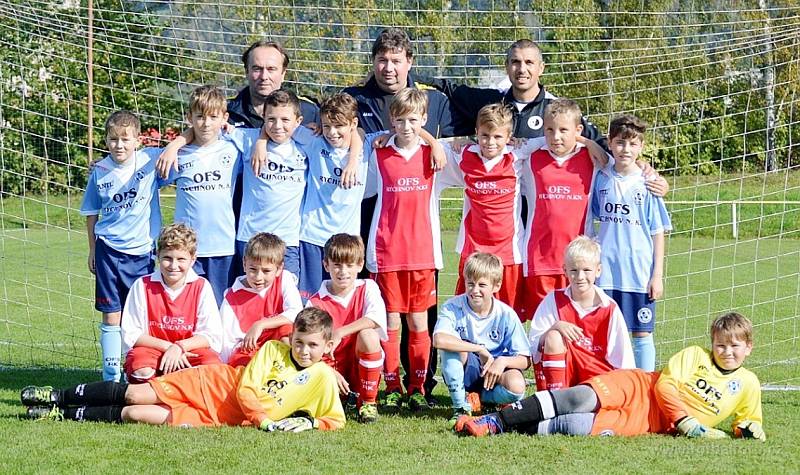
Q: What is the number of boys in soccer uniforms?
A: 15